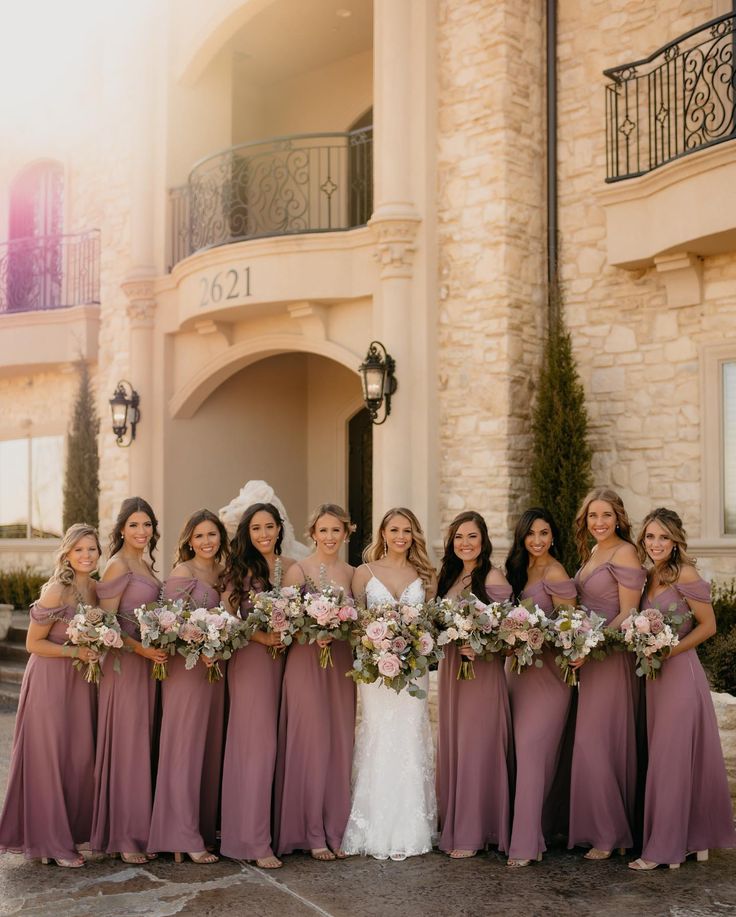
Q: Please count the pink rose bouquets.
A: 10